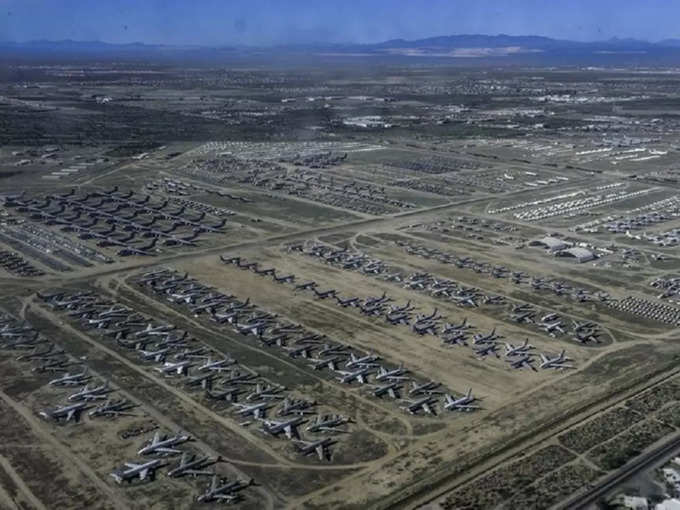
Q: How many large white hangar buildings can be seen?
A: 2